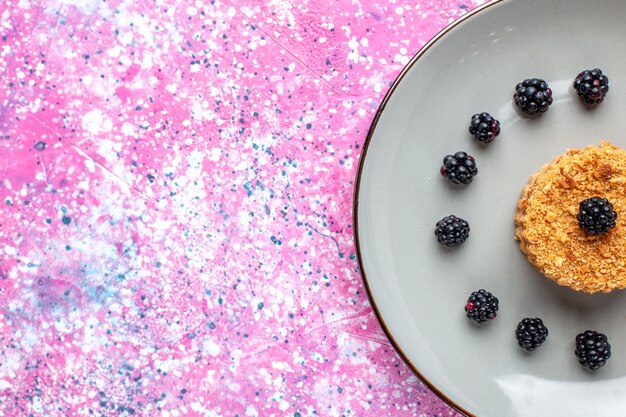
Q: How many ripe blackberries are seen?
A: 9